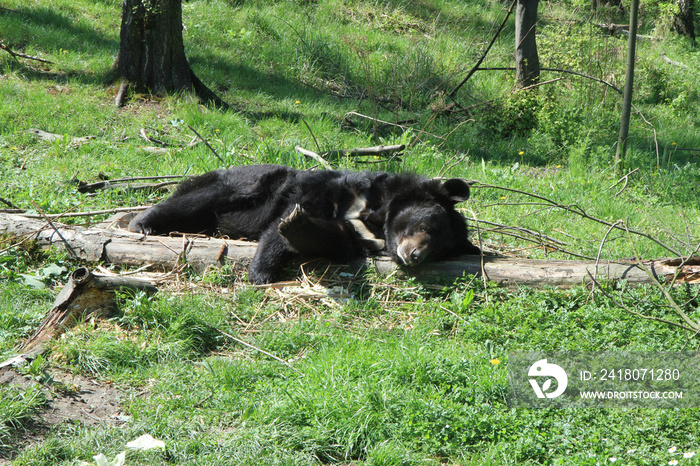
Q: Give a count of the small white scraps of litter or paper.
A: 2